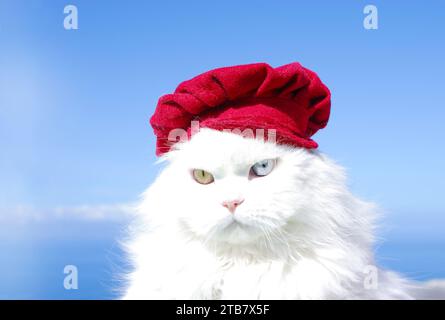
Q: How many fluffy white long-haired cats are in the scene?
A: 1